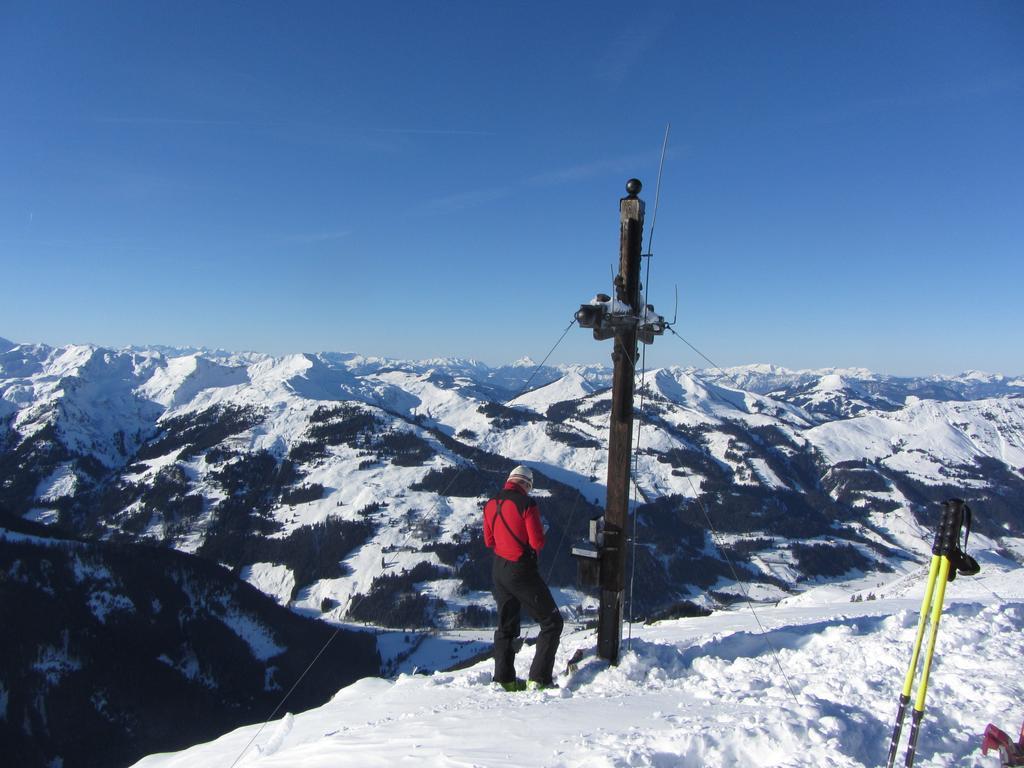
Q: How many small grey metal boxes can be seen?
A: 2